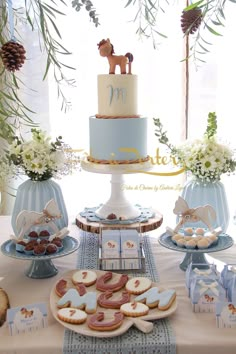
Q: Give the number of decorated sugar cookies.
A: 10